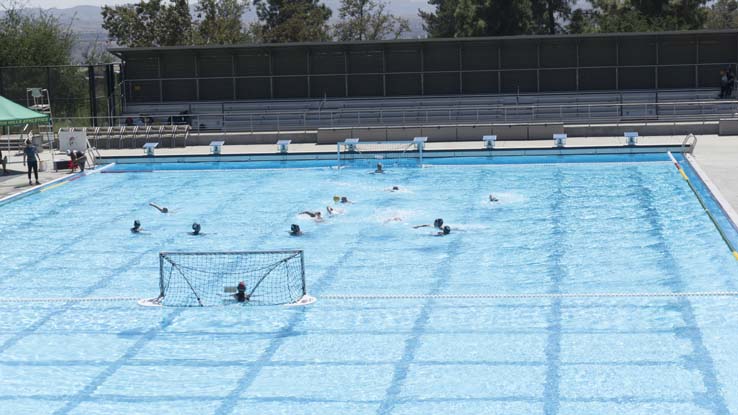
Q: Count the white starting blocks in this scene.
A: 8